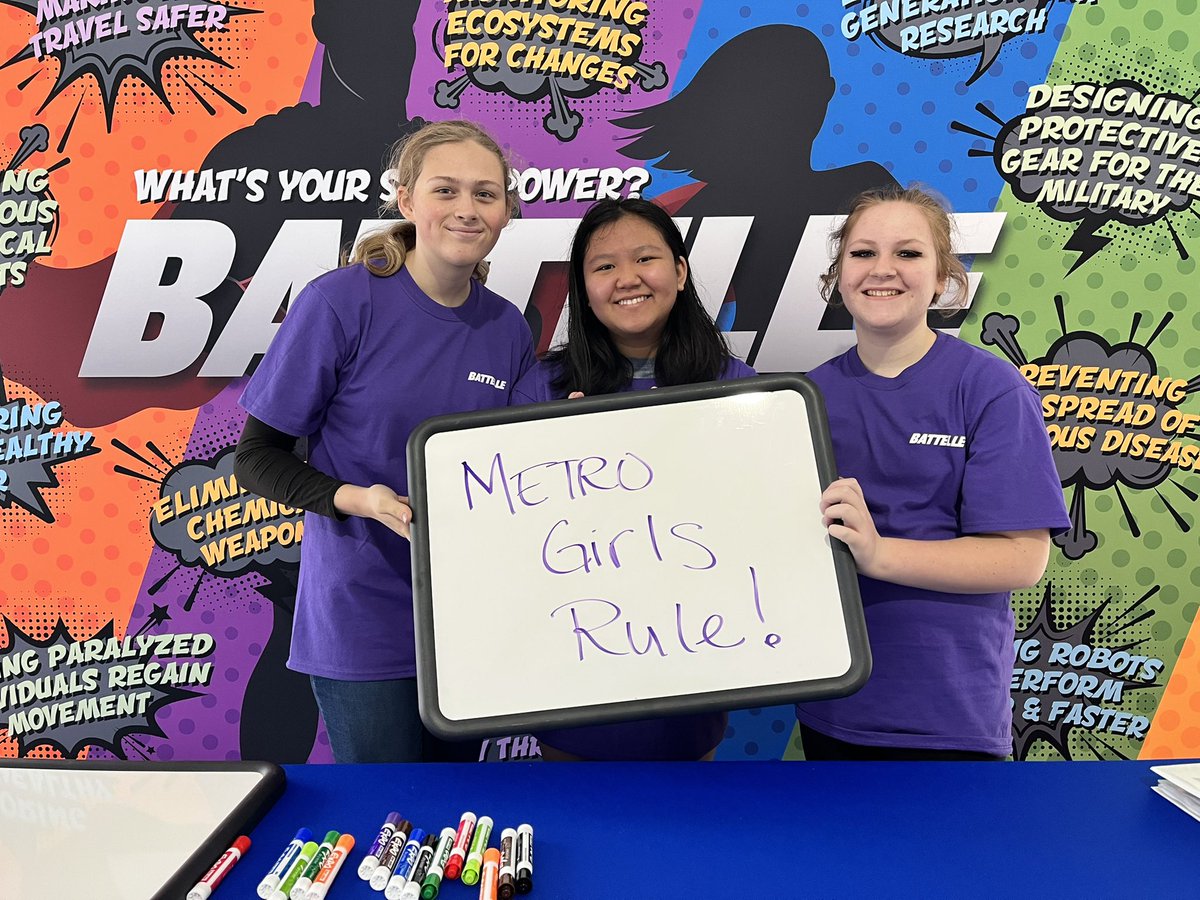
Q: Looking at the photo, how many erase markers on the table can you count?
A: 15